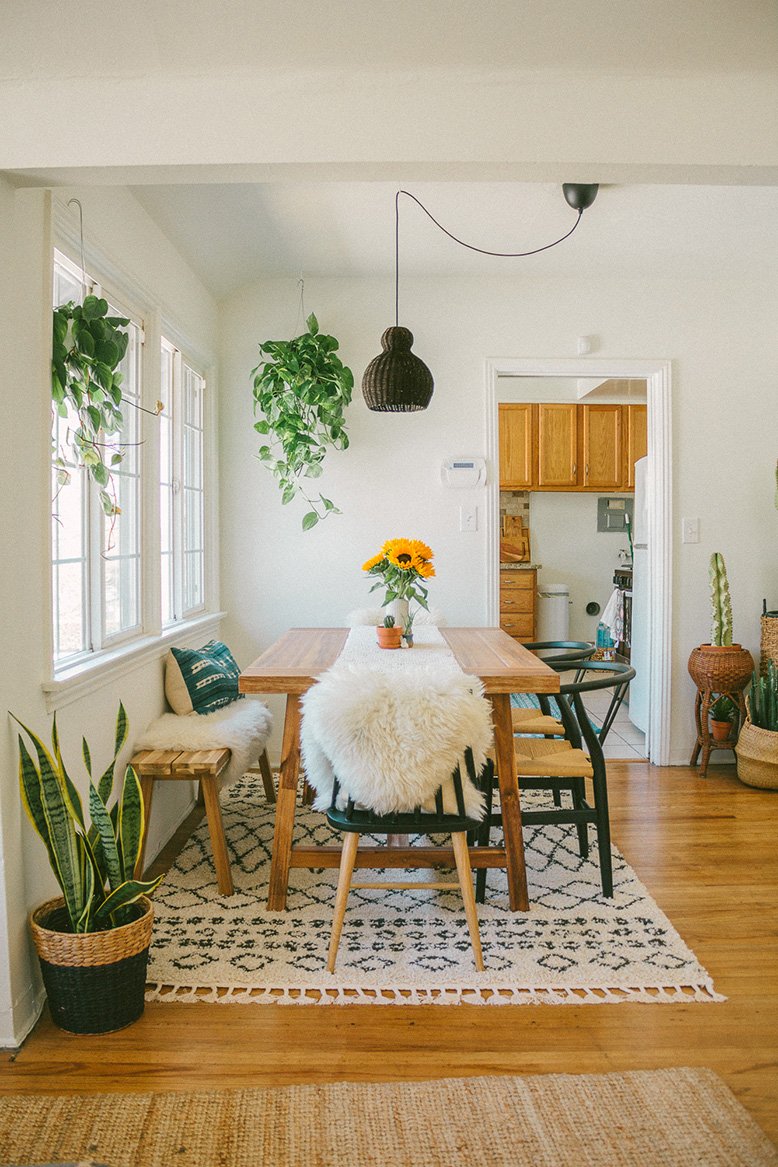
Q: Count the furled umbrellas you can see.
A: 0